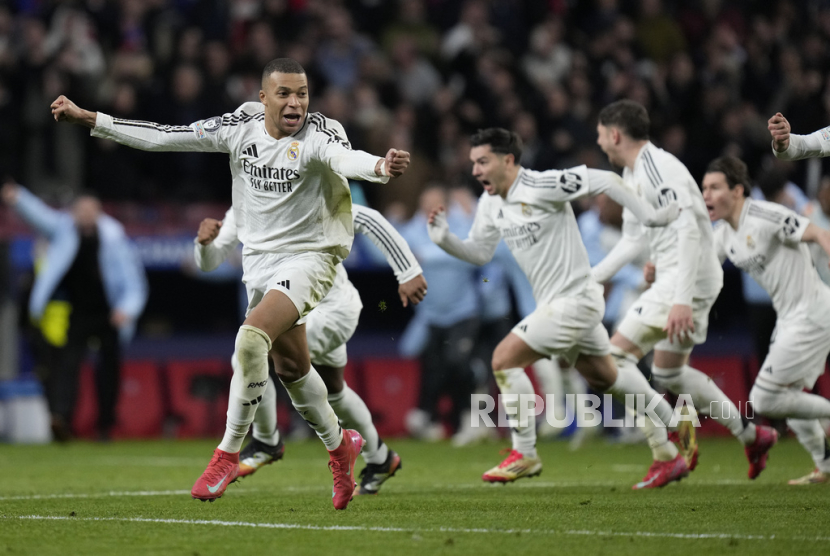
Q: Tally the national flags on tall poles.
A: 0